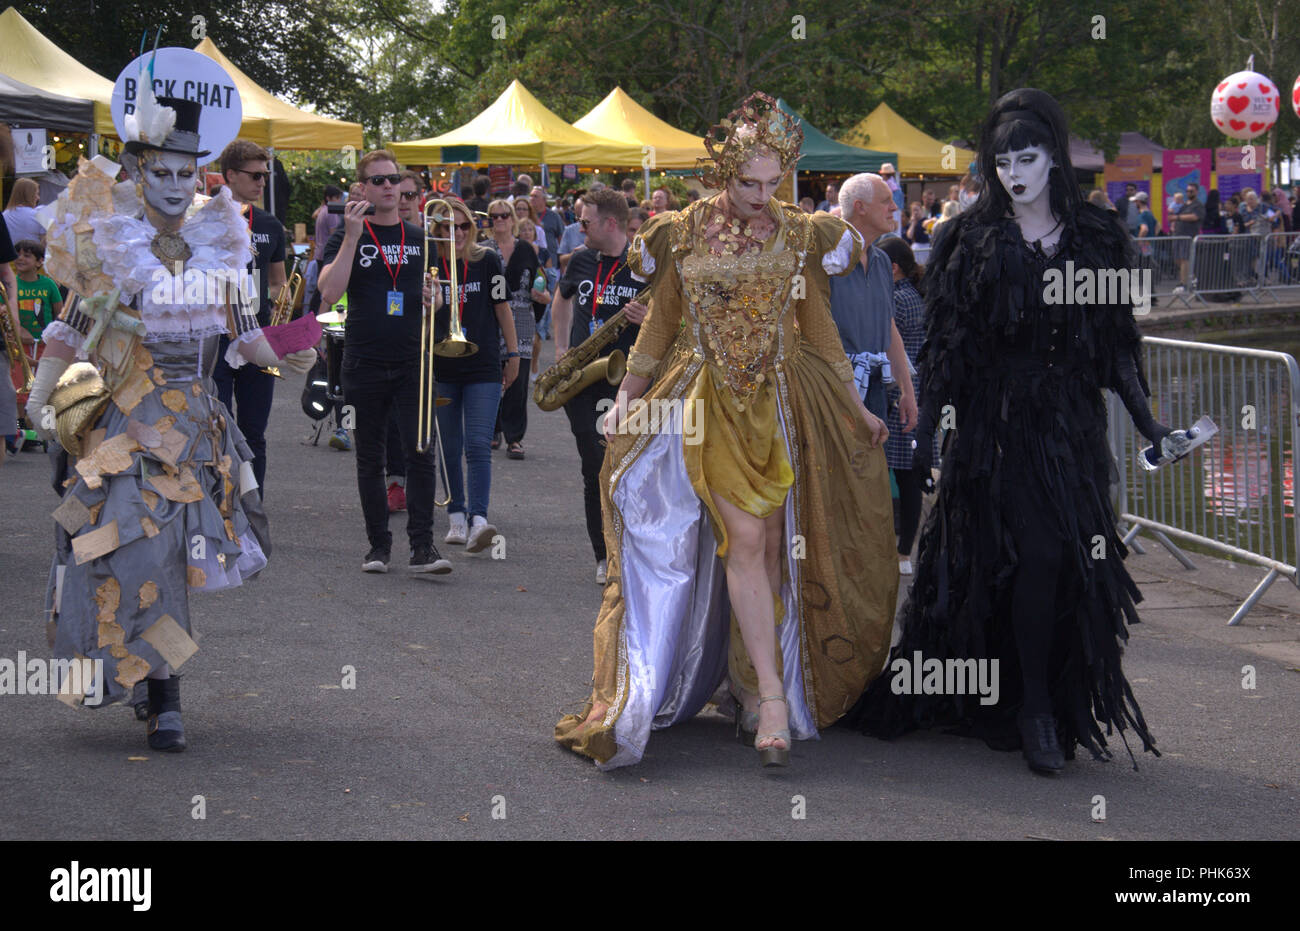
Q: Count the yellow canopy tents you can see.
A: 5